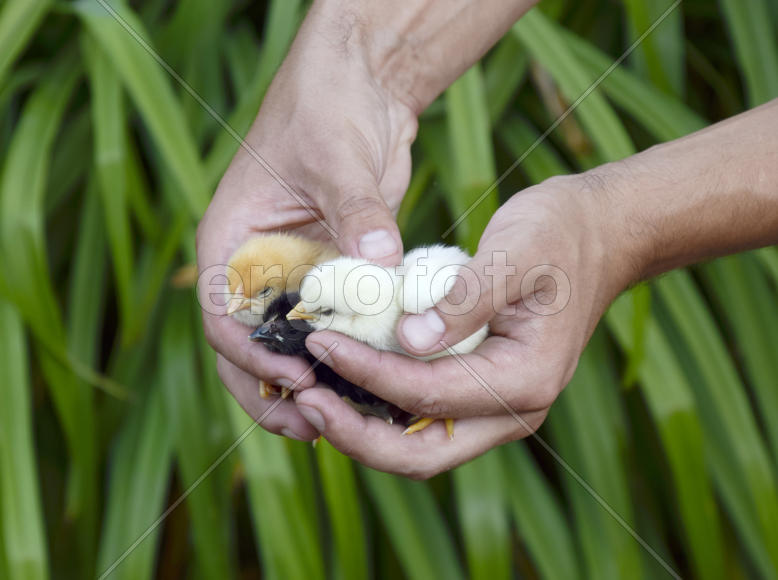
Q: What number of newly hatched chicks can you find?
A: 3